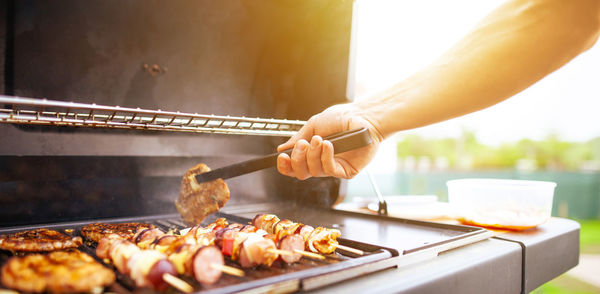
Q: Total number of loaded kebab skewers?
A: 5